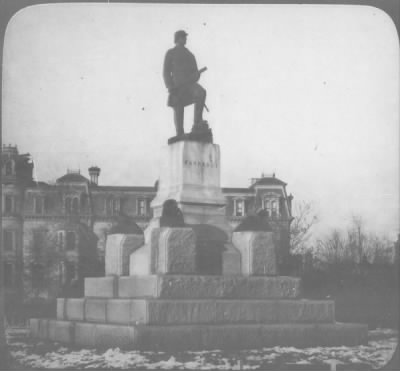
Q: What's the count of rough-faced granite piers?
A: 3